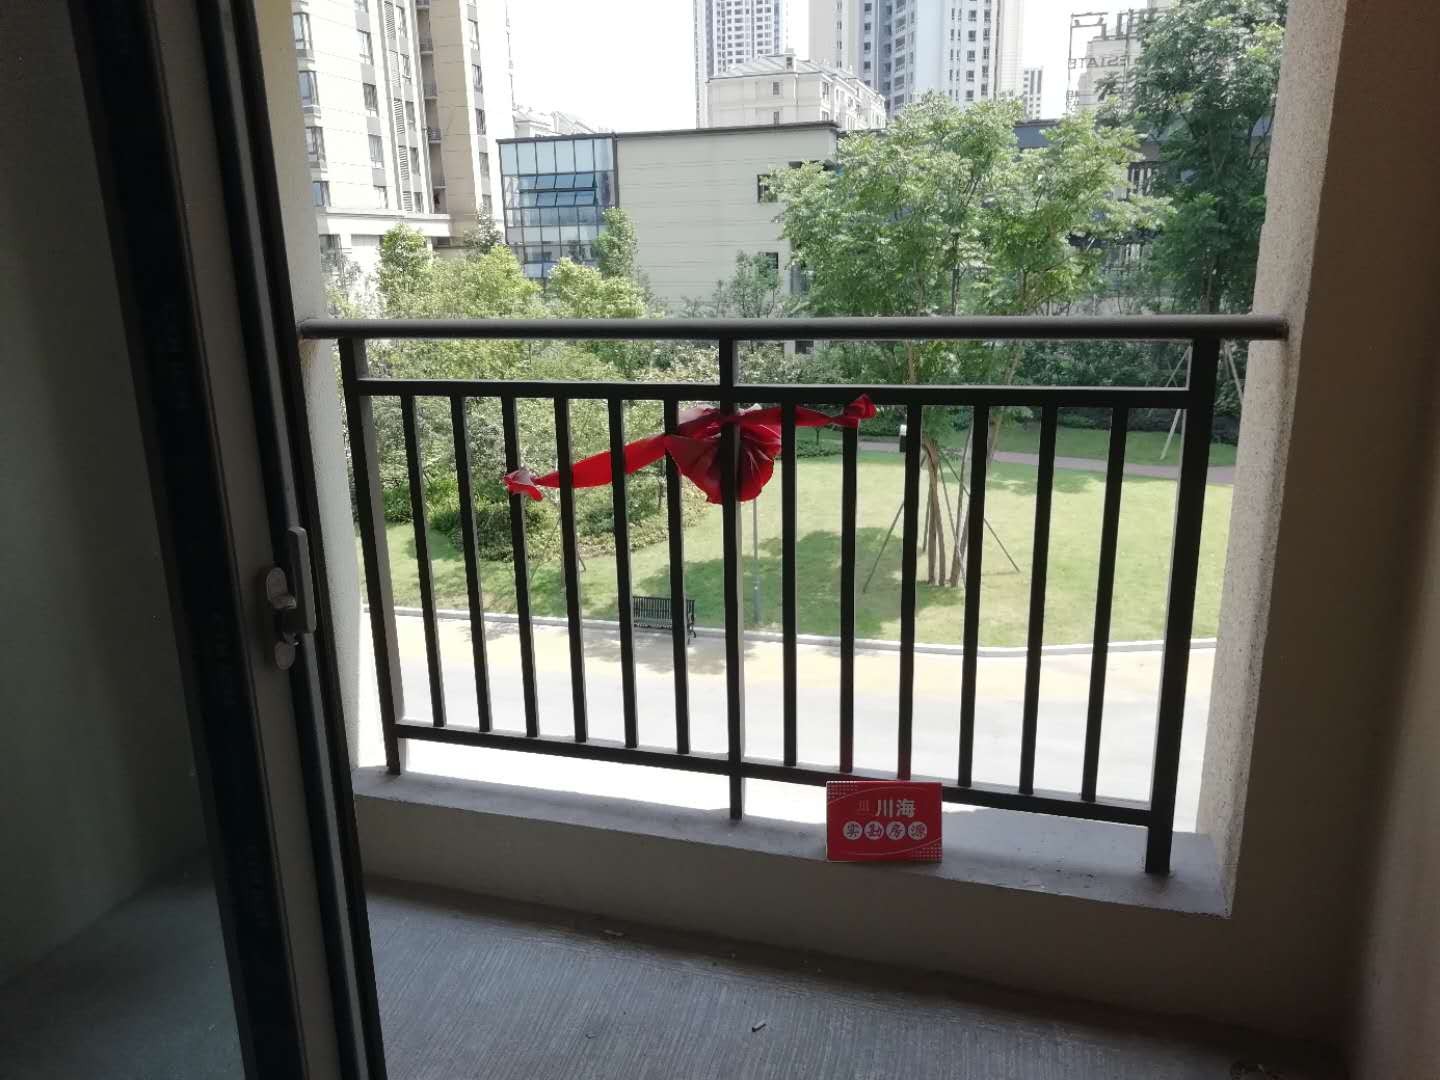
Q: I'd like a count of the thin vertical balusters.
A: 12